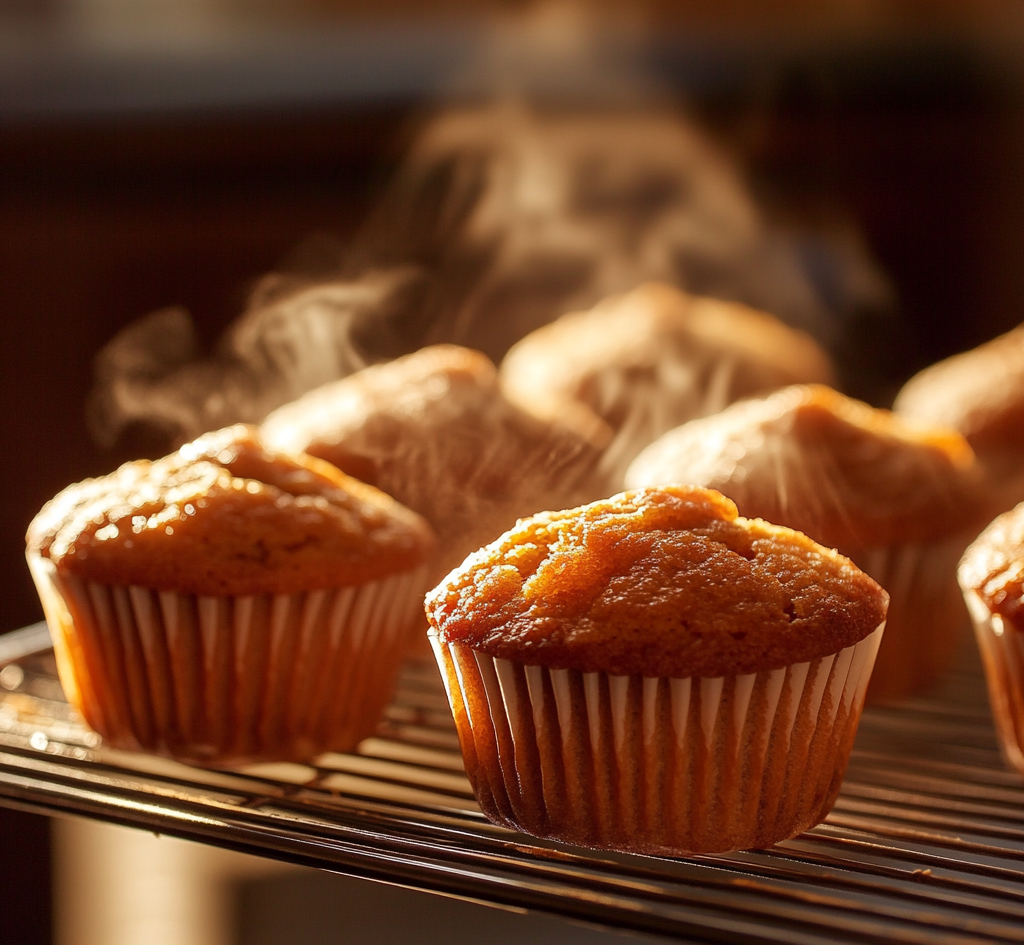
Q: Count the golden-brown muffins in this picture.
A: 7